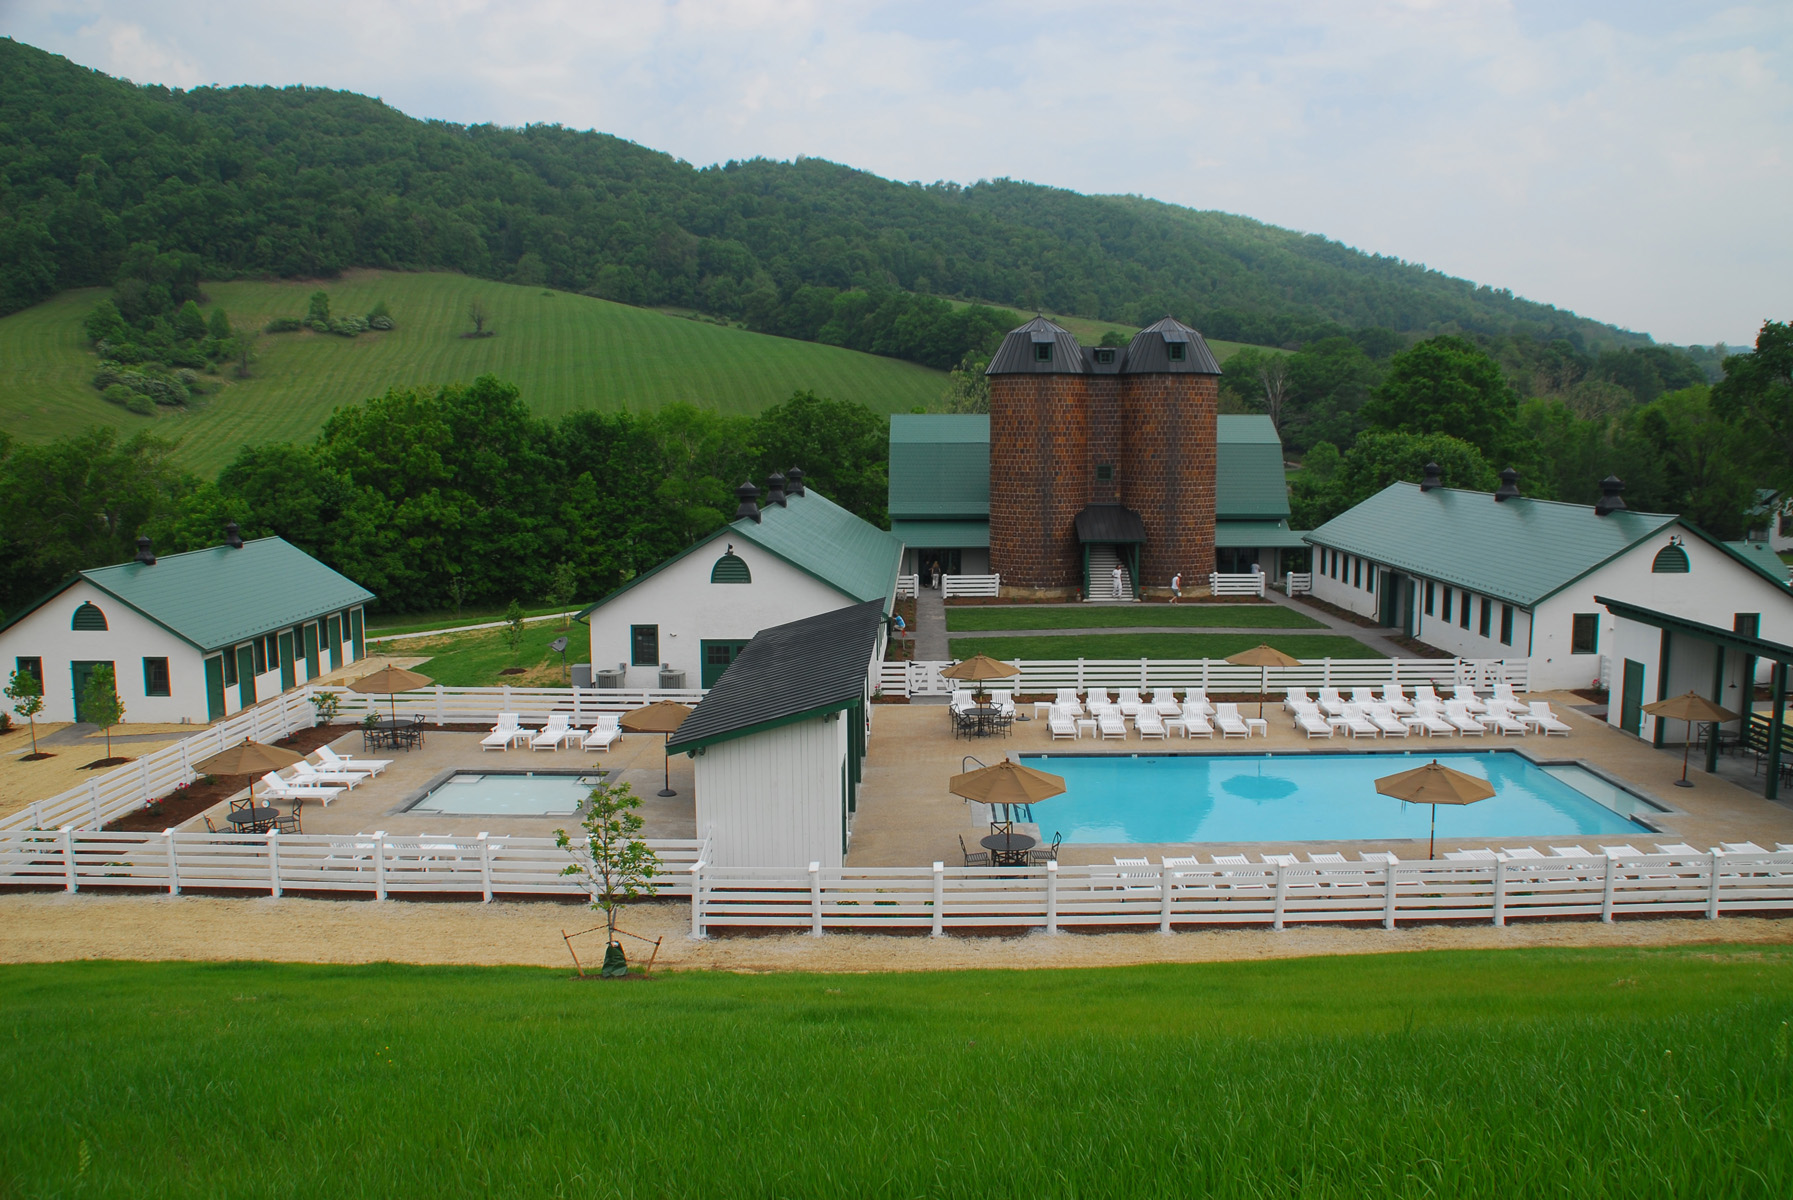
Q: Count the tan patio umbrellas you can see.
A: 8